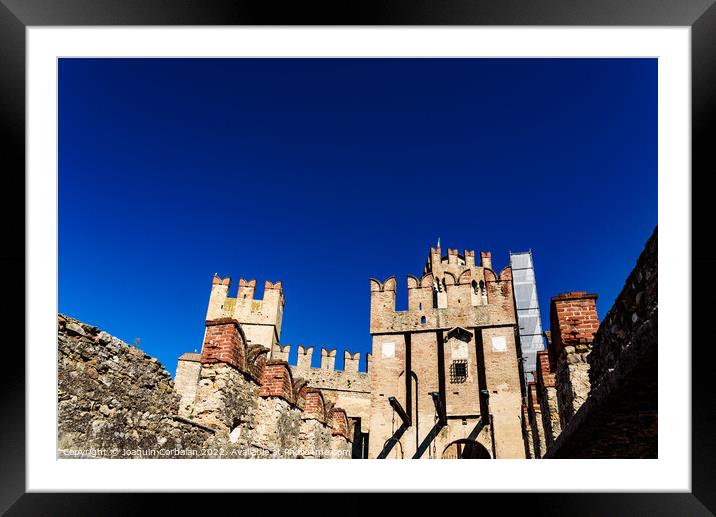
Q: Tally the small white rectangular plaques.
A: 2